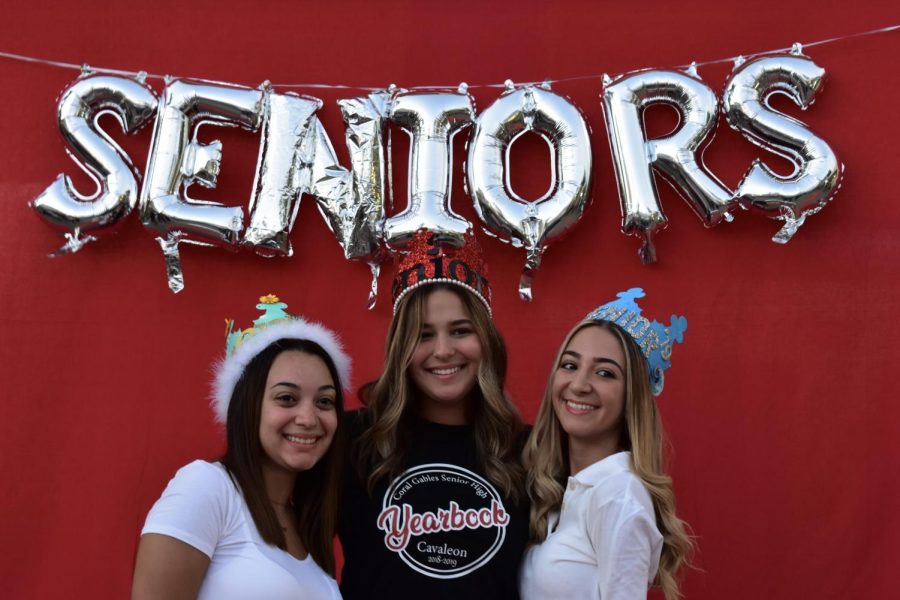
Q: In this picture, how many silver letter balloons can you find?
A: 7